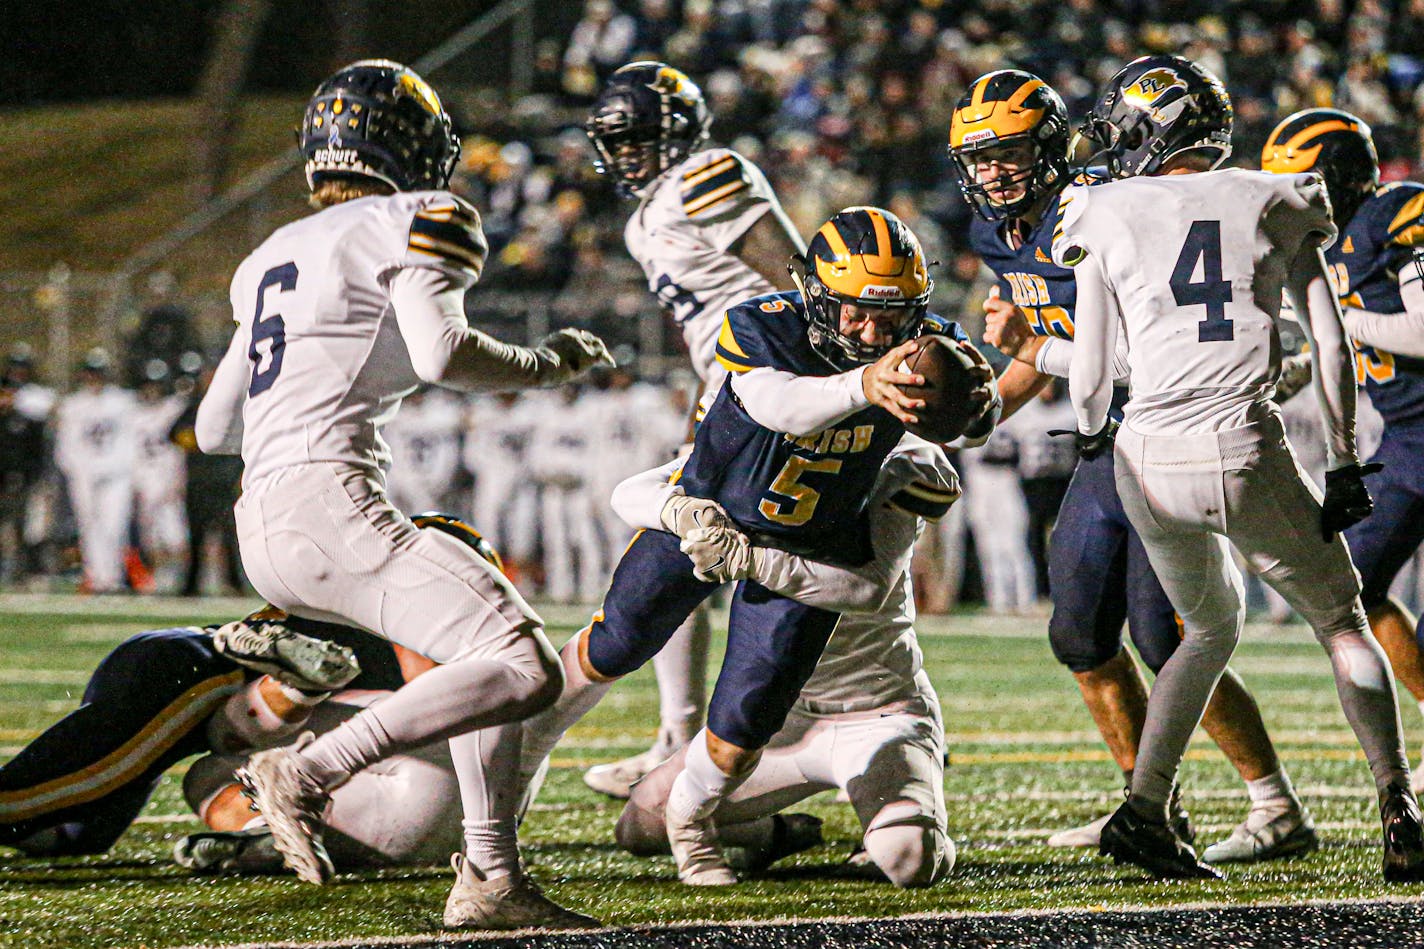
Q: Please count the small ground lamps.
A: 0